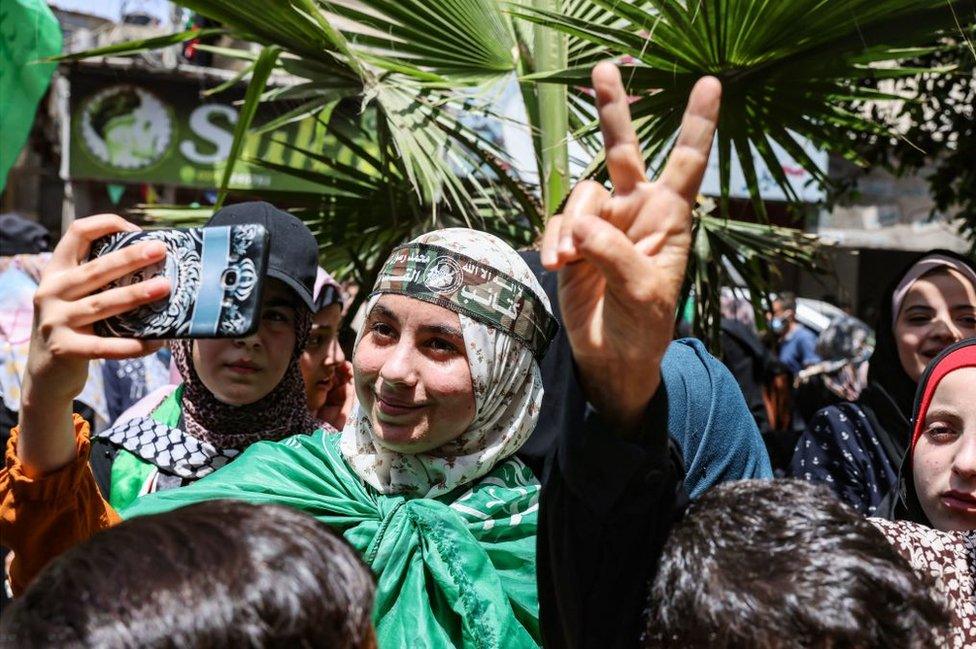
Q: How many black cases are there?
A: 1